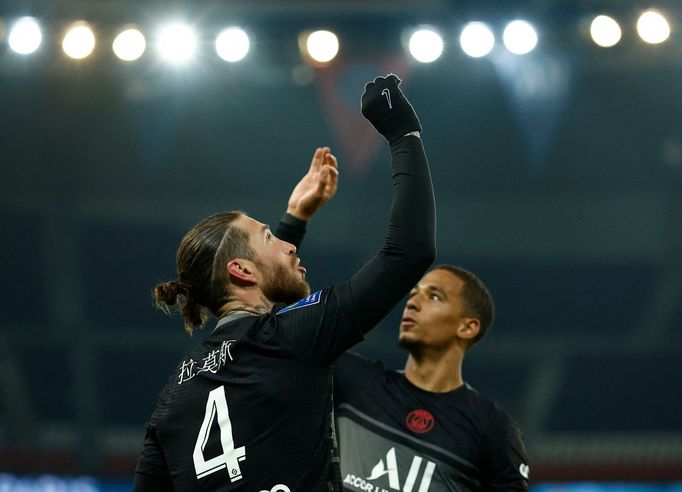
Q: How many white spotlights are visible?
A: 11